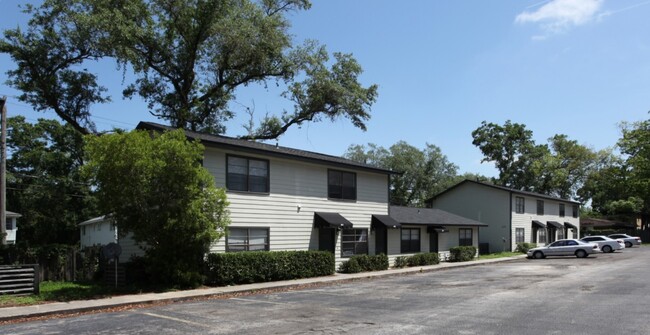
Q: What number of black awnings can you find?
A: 6